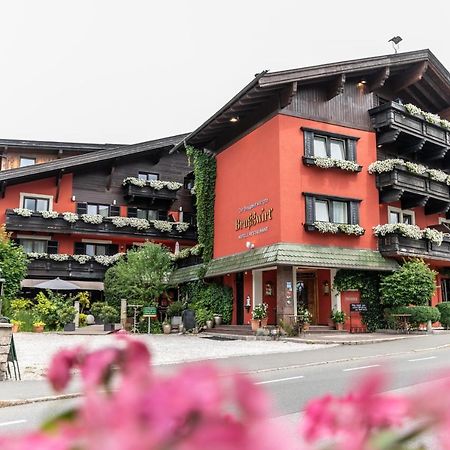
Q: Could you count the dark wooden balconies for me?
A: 6